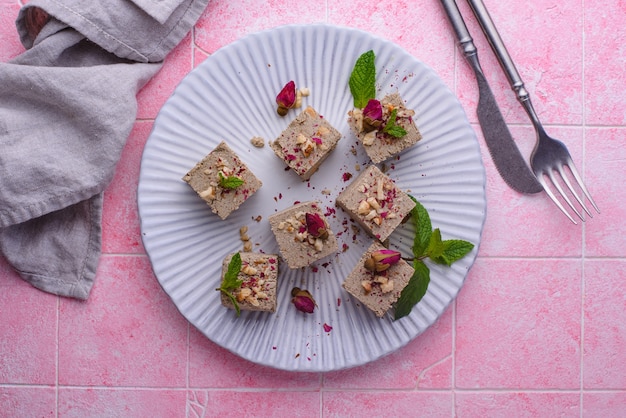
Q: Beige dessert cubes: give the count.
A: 7